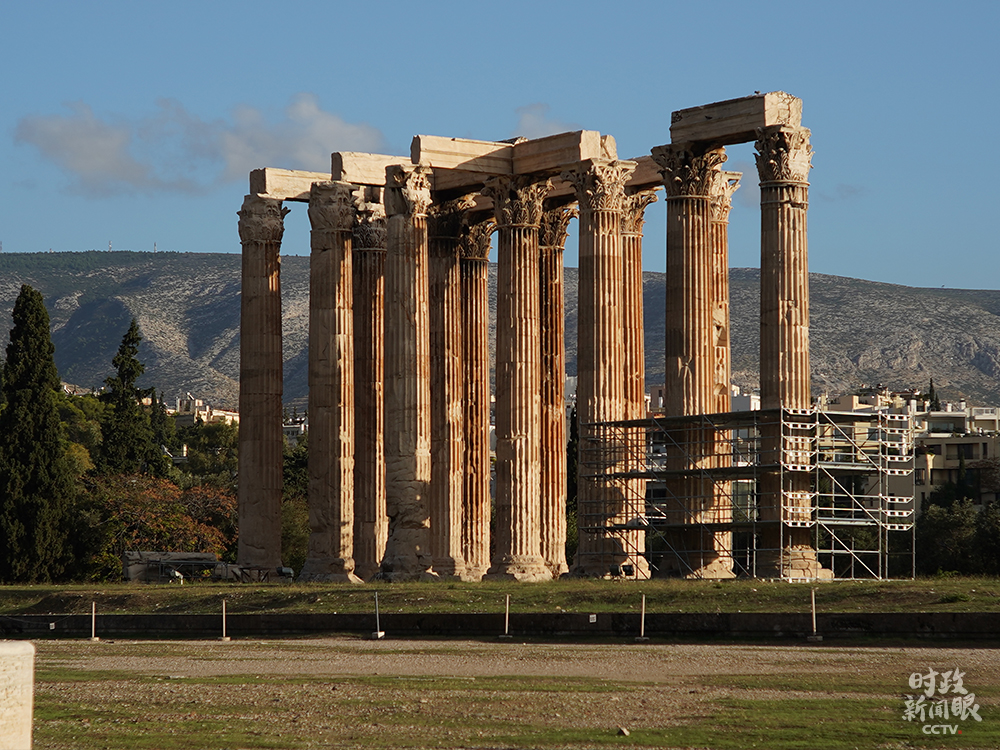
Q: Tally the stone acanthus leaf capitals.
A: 13